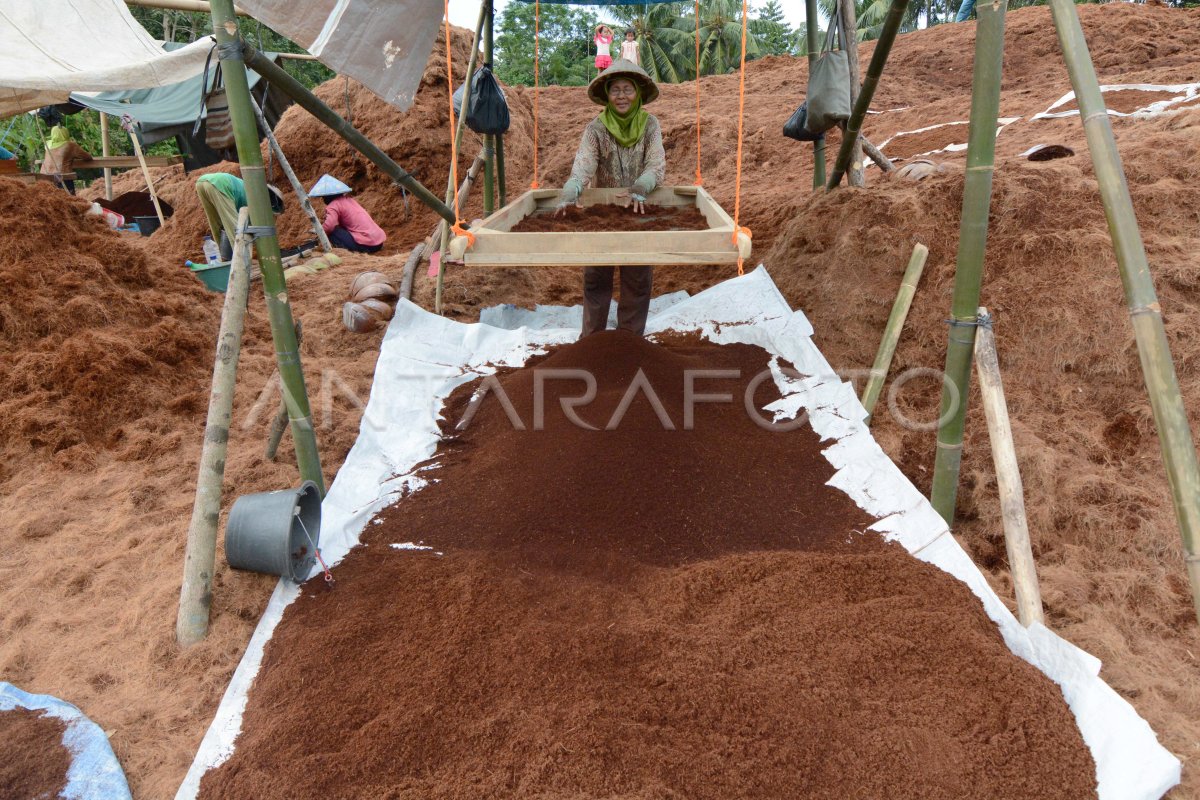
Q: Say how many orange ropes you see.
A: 4